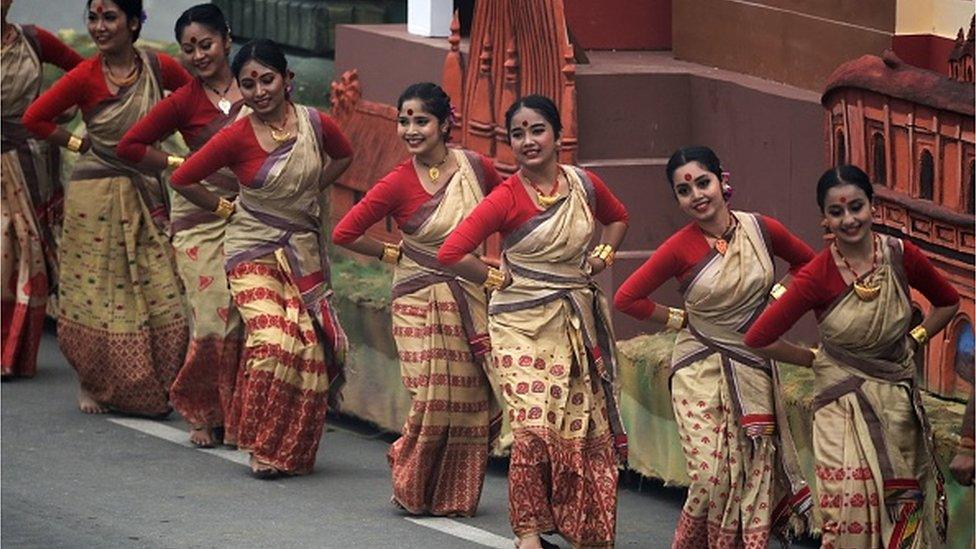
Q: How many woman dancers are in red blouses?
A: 8